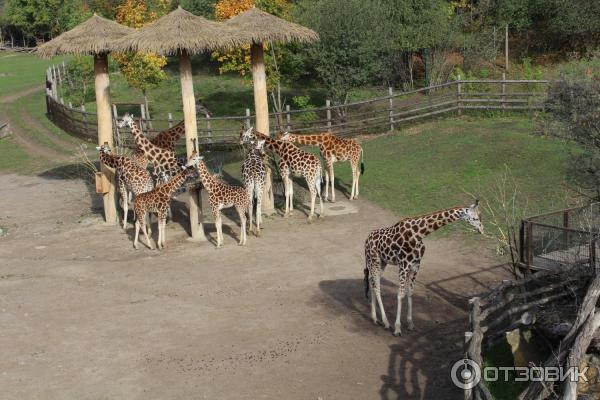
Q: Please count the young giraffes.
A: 2